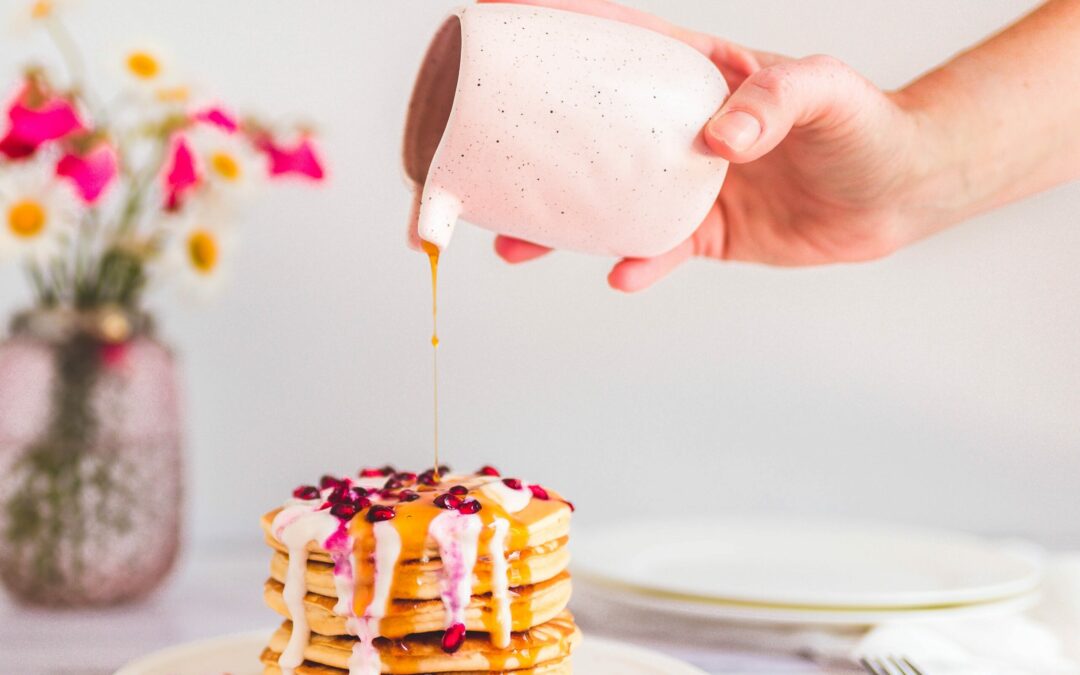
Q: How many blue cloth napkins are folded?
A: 0